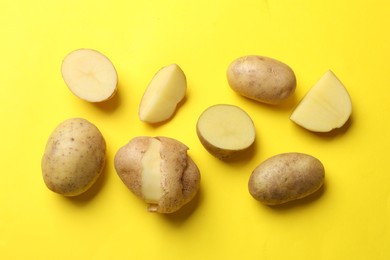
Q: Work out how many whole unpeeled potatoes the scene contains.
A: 3